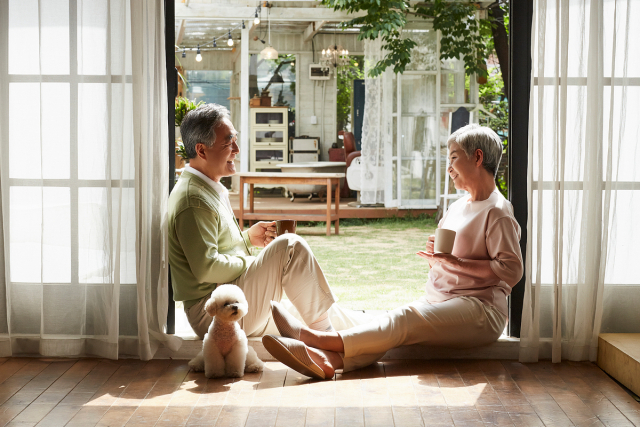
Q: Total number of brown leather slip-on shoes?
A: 2